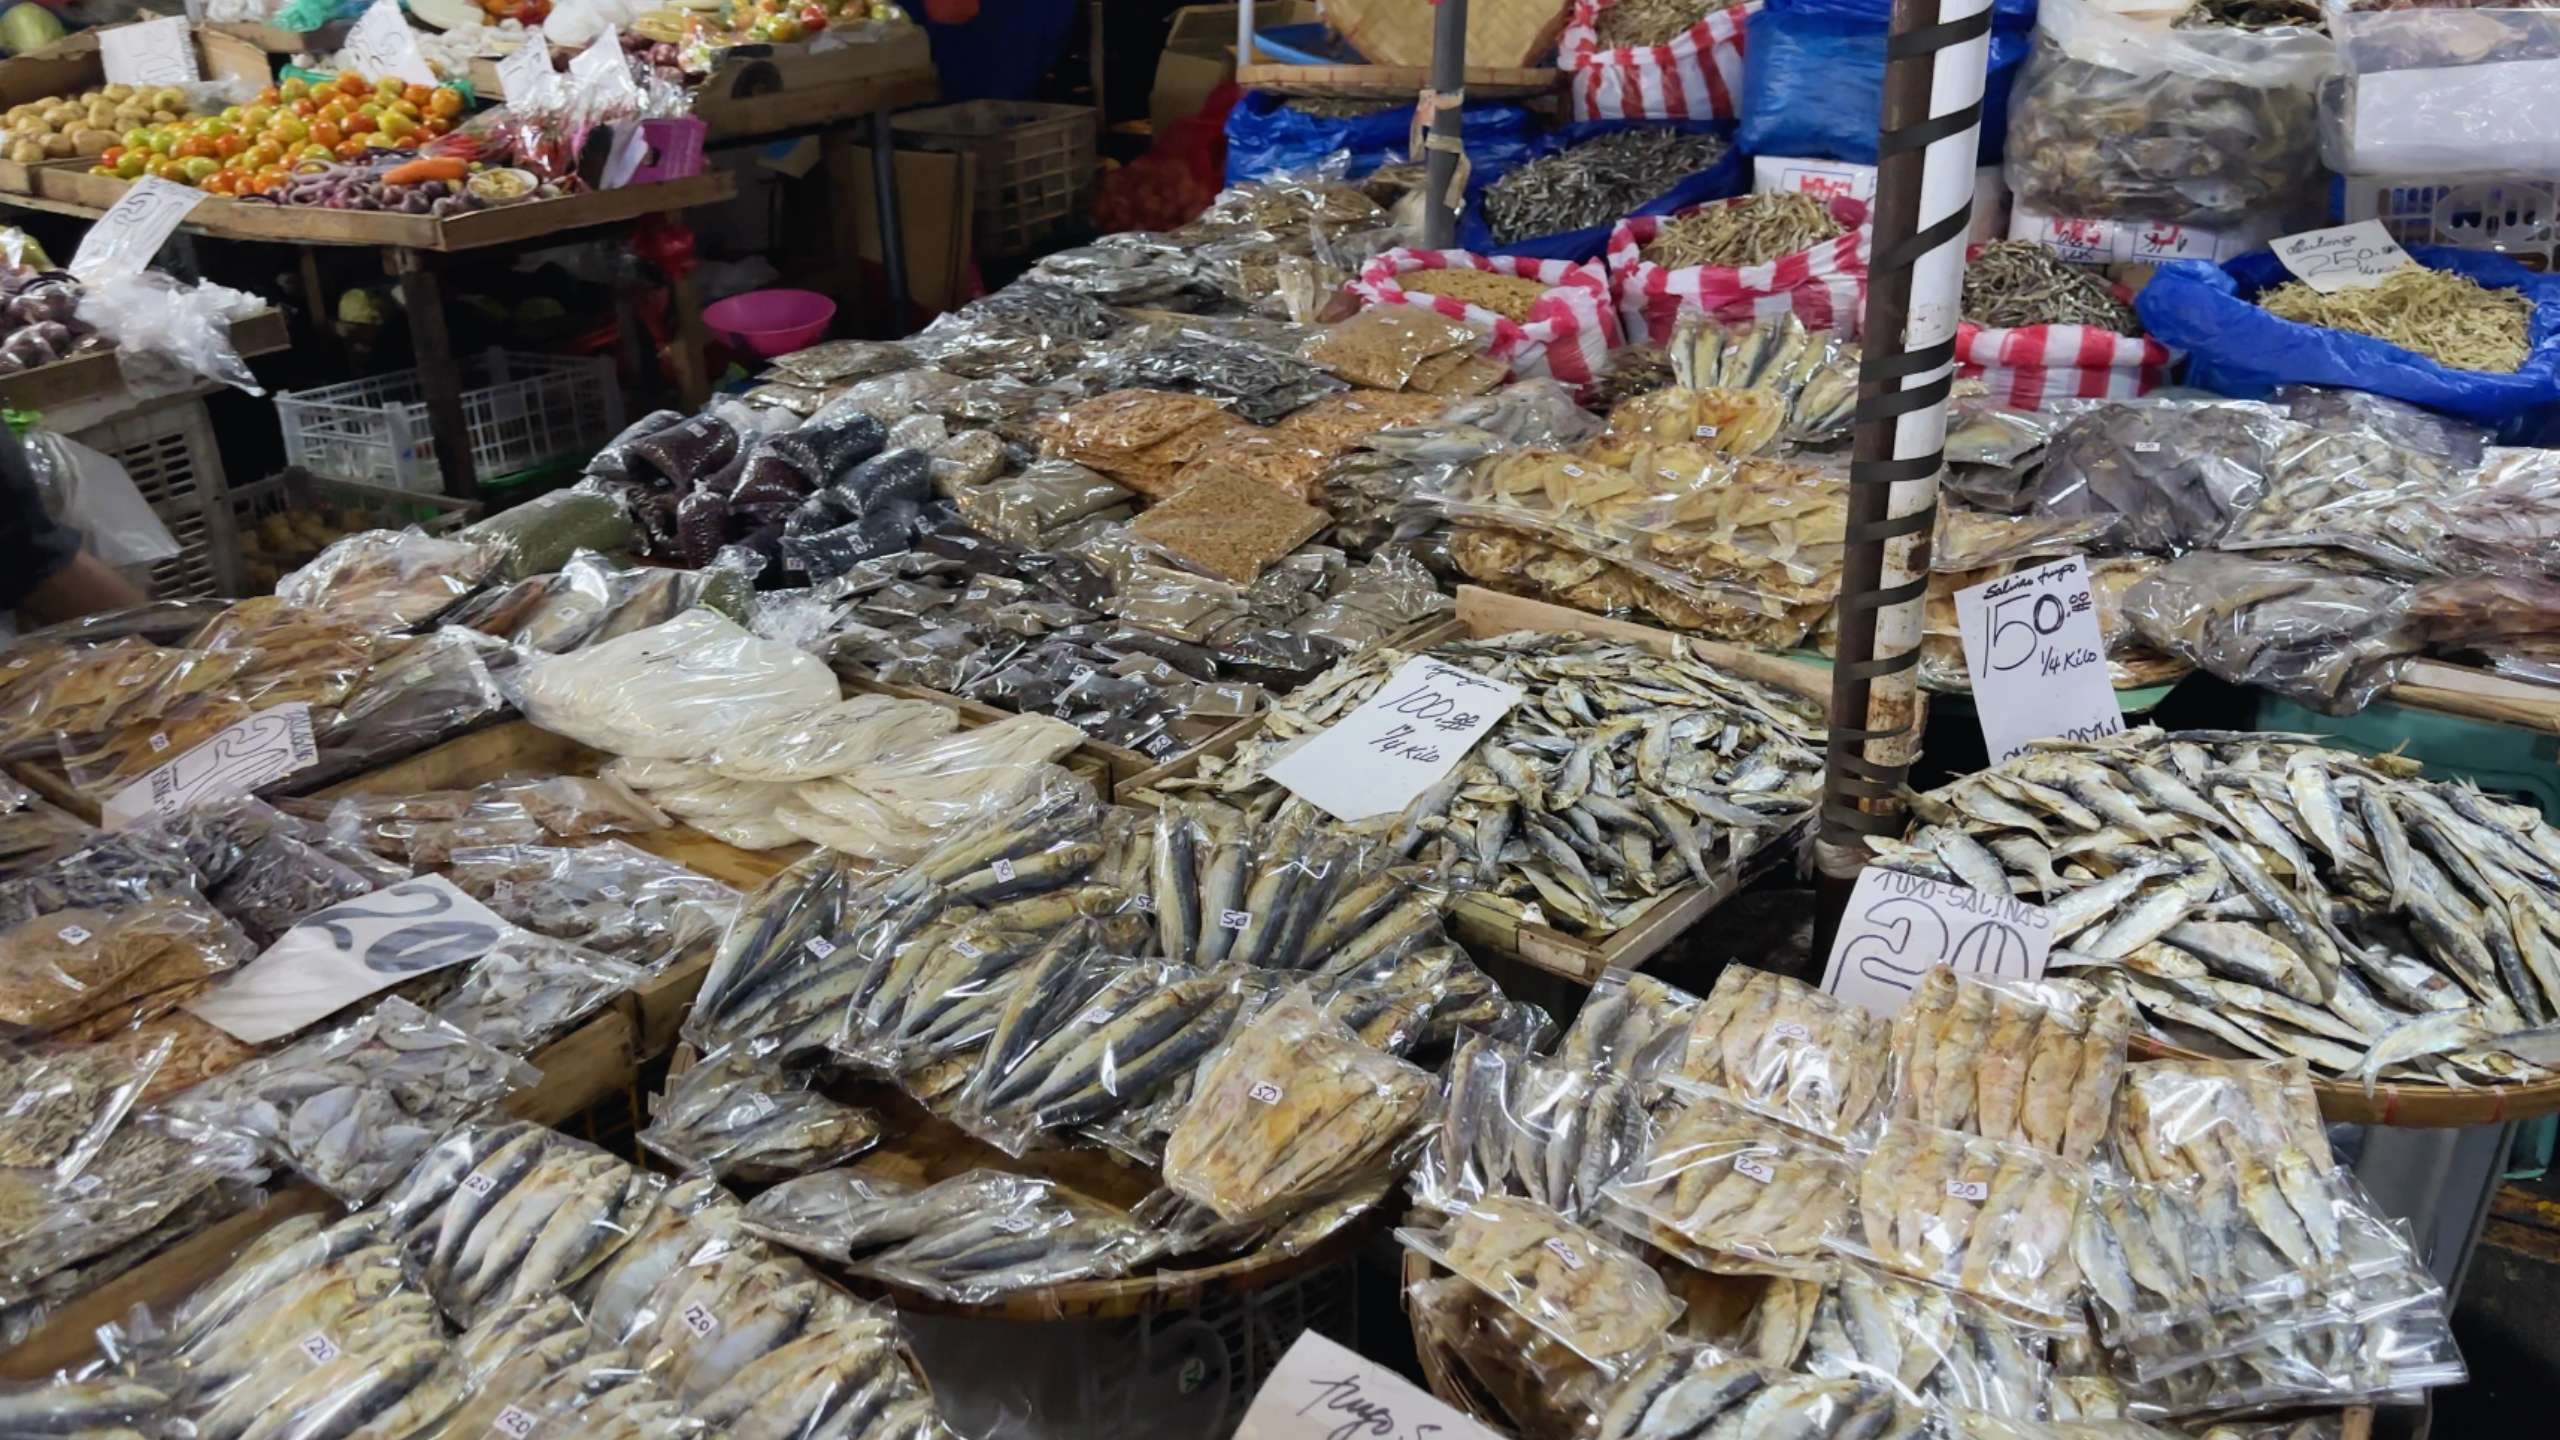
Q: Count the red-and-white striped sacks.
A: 4